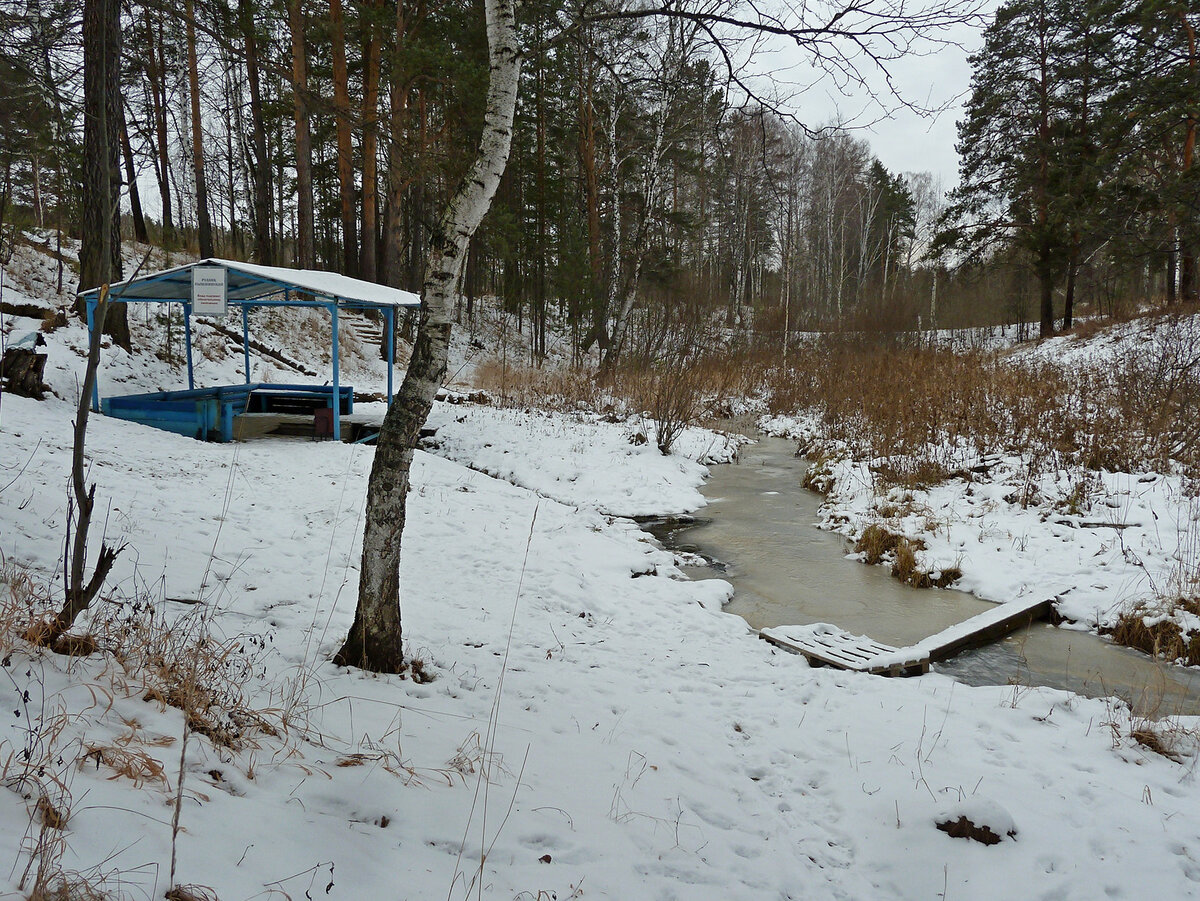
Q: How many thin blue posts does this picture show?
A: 5